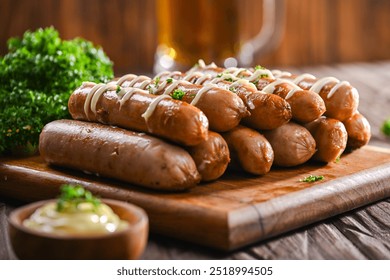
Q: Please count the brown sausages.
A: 11